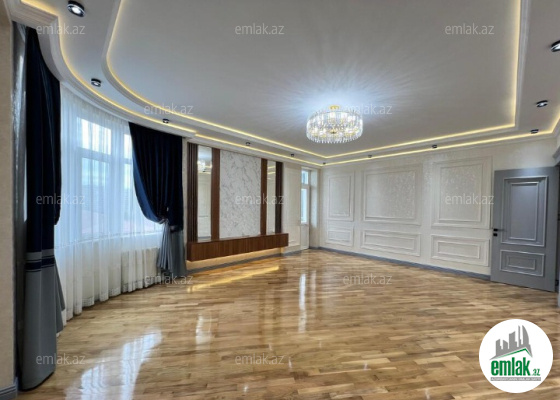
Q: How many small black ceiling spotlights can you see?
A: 11